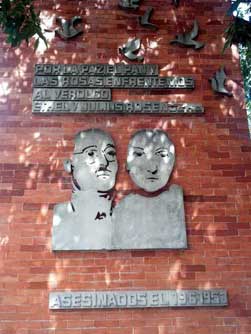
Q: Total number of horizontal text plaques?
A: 5